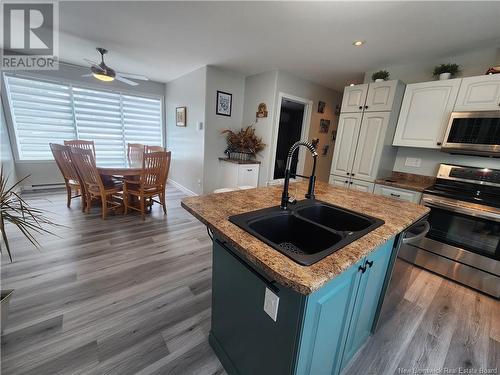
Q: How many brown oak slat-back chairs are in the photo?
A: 6